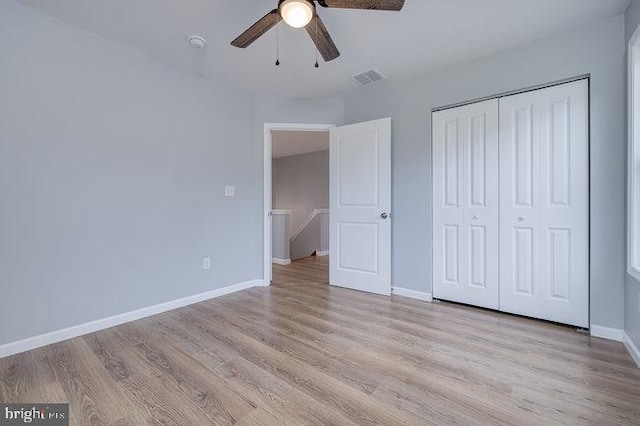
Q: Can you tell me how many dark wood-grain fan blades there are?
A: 3